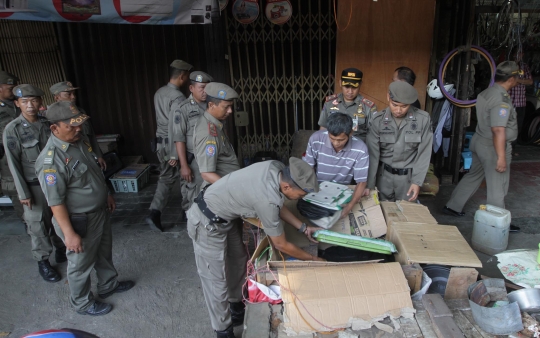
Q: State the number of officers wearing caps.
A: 11